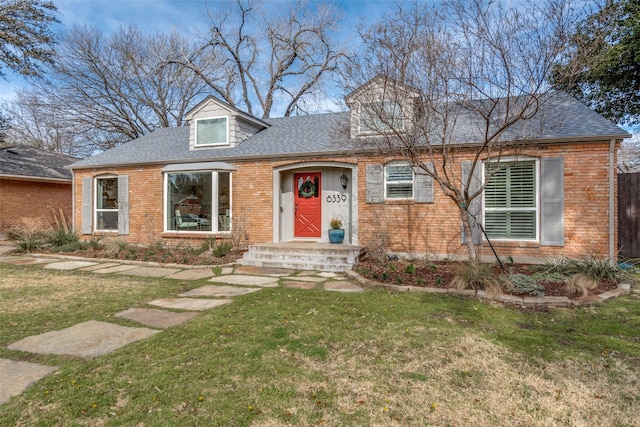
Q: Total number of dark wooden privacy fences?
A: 1